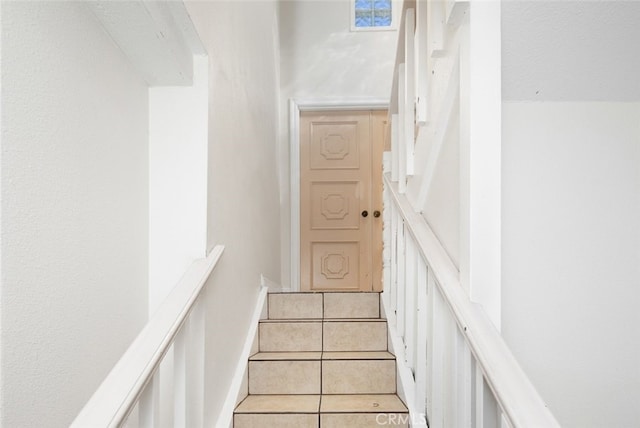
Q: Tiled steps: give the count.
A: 4